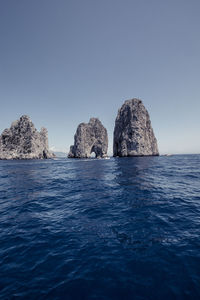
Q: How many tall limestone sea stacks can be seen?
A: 3